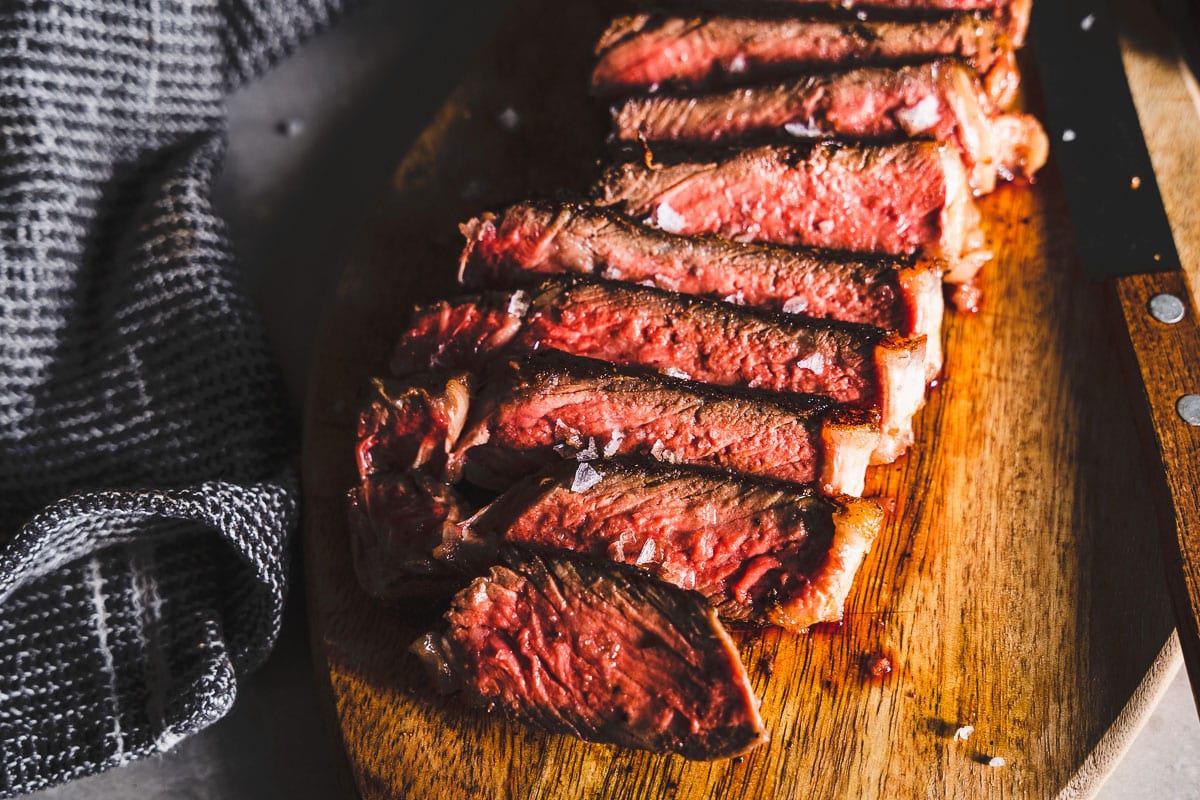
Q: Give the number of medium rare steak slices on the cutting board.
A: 9